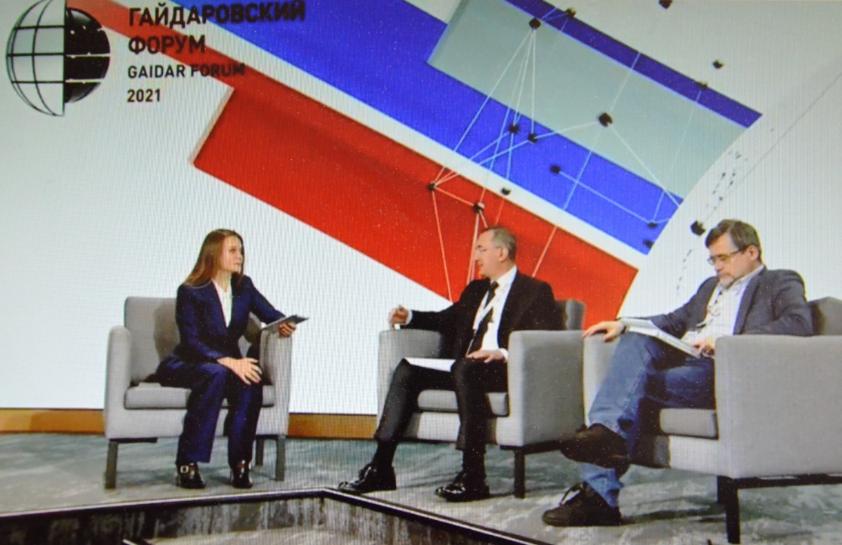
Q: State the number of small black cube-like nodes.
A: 15